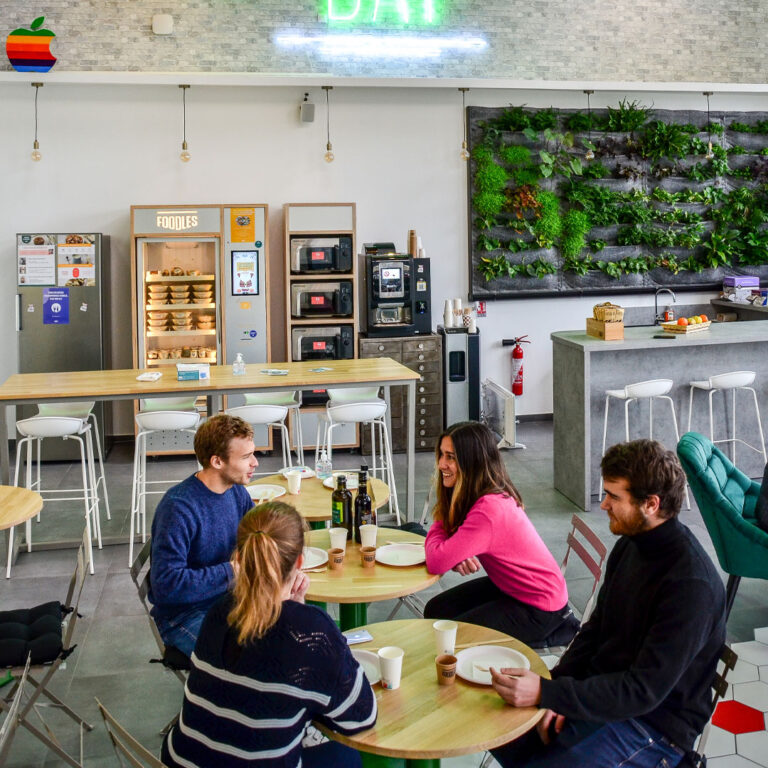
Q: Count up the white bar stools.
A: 10